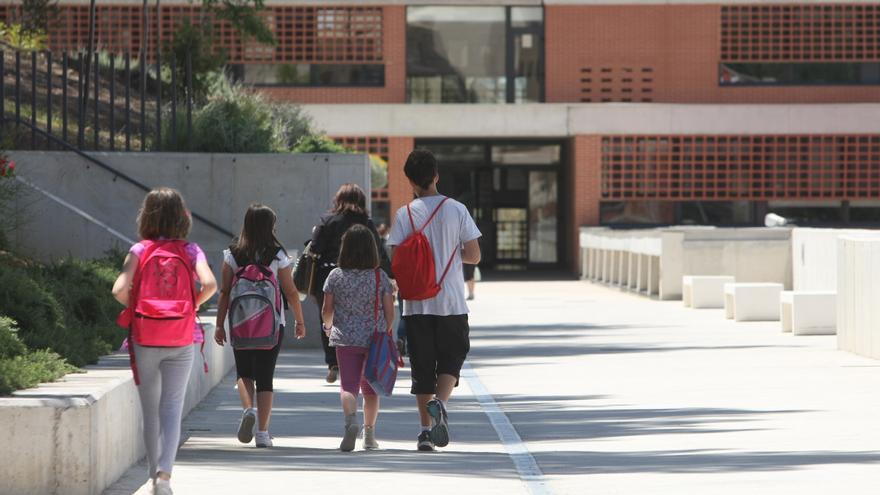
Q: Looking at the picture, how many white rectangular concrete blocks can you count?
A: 3